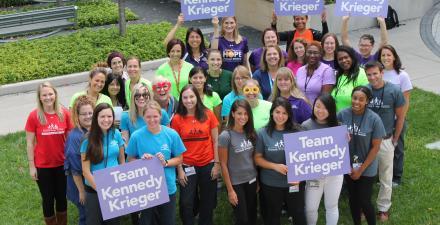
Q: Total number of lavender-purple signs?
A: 5